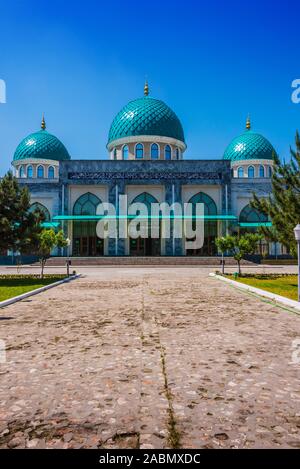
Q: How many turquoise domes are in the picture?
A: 3